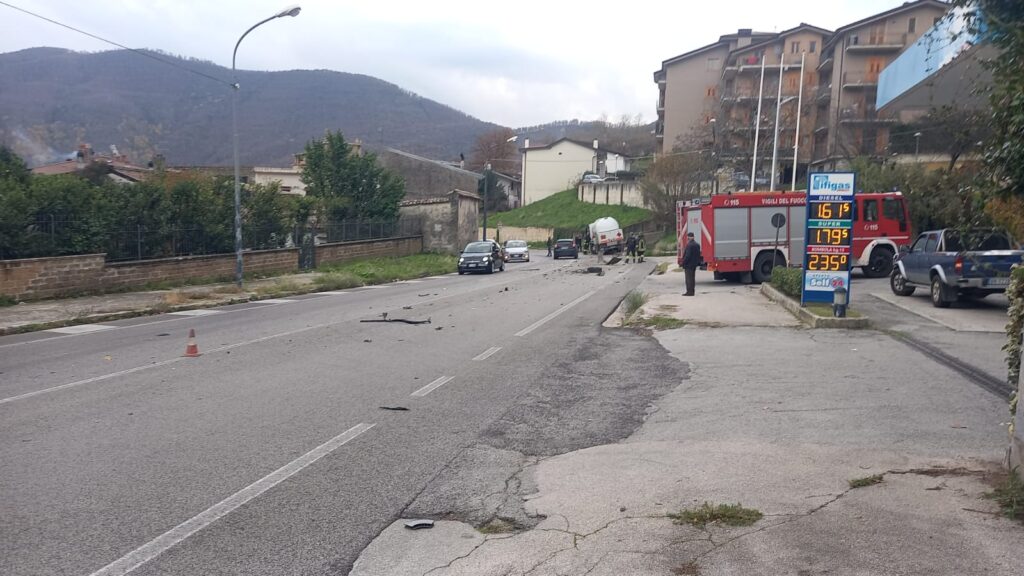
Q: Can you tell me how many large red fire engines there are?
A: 1